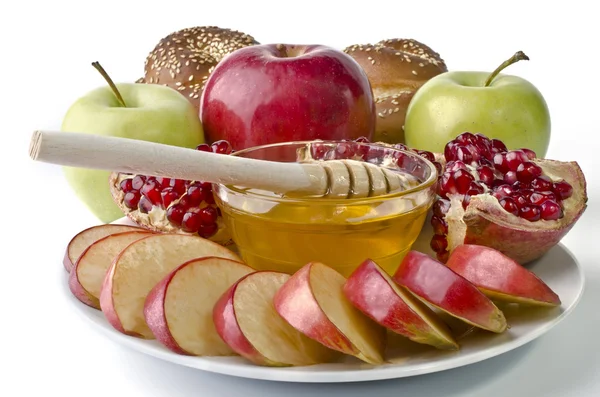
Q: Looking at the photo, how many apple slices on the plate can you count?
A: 9